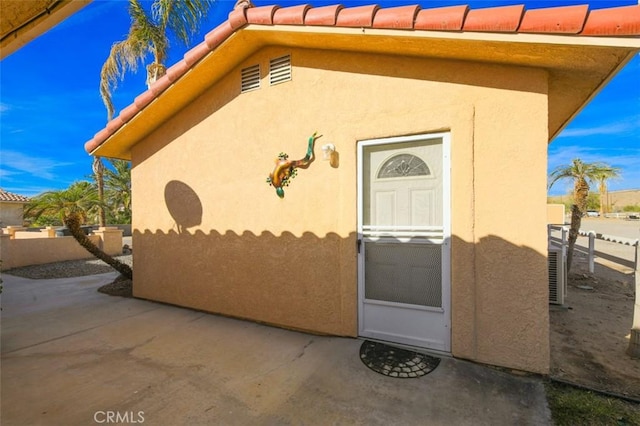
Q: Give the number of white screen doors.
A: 1